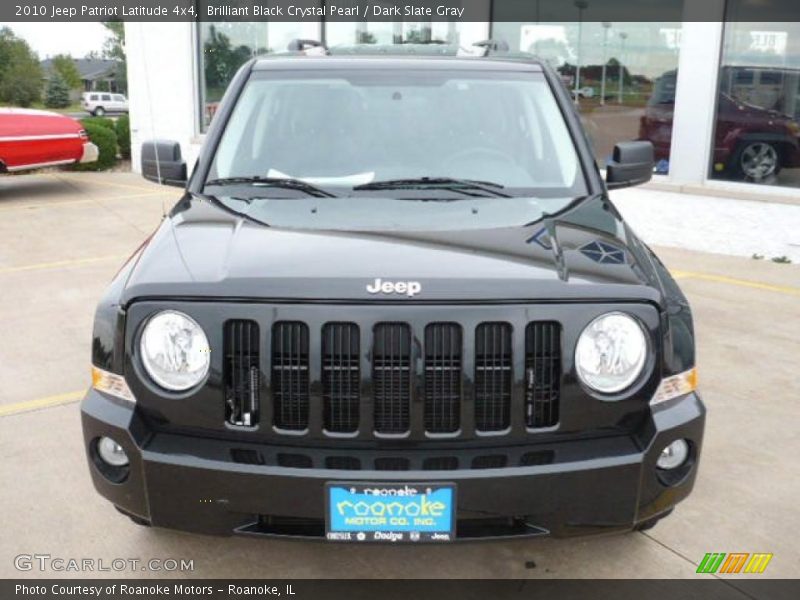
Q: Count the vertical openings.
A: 7